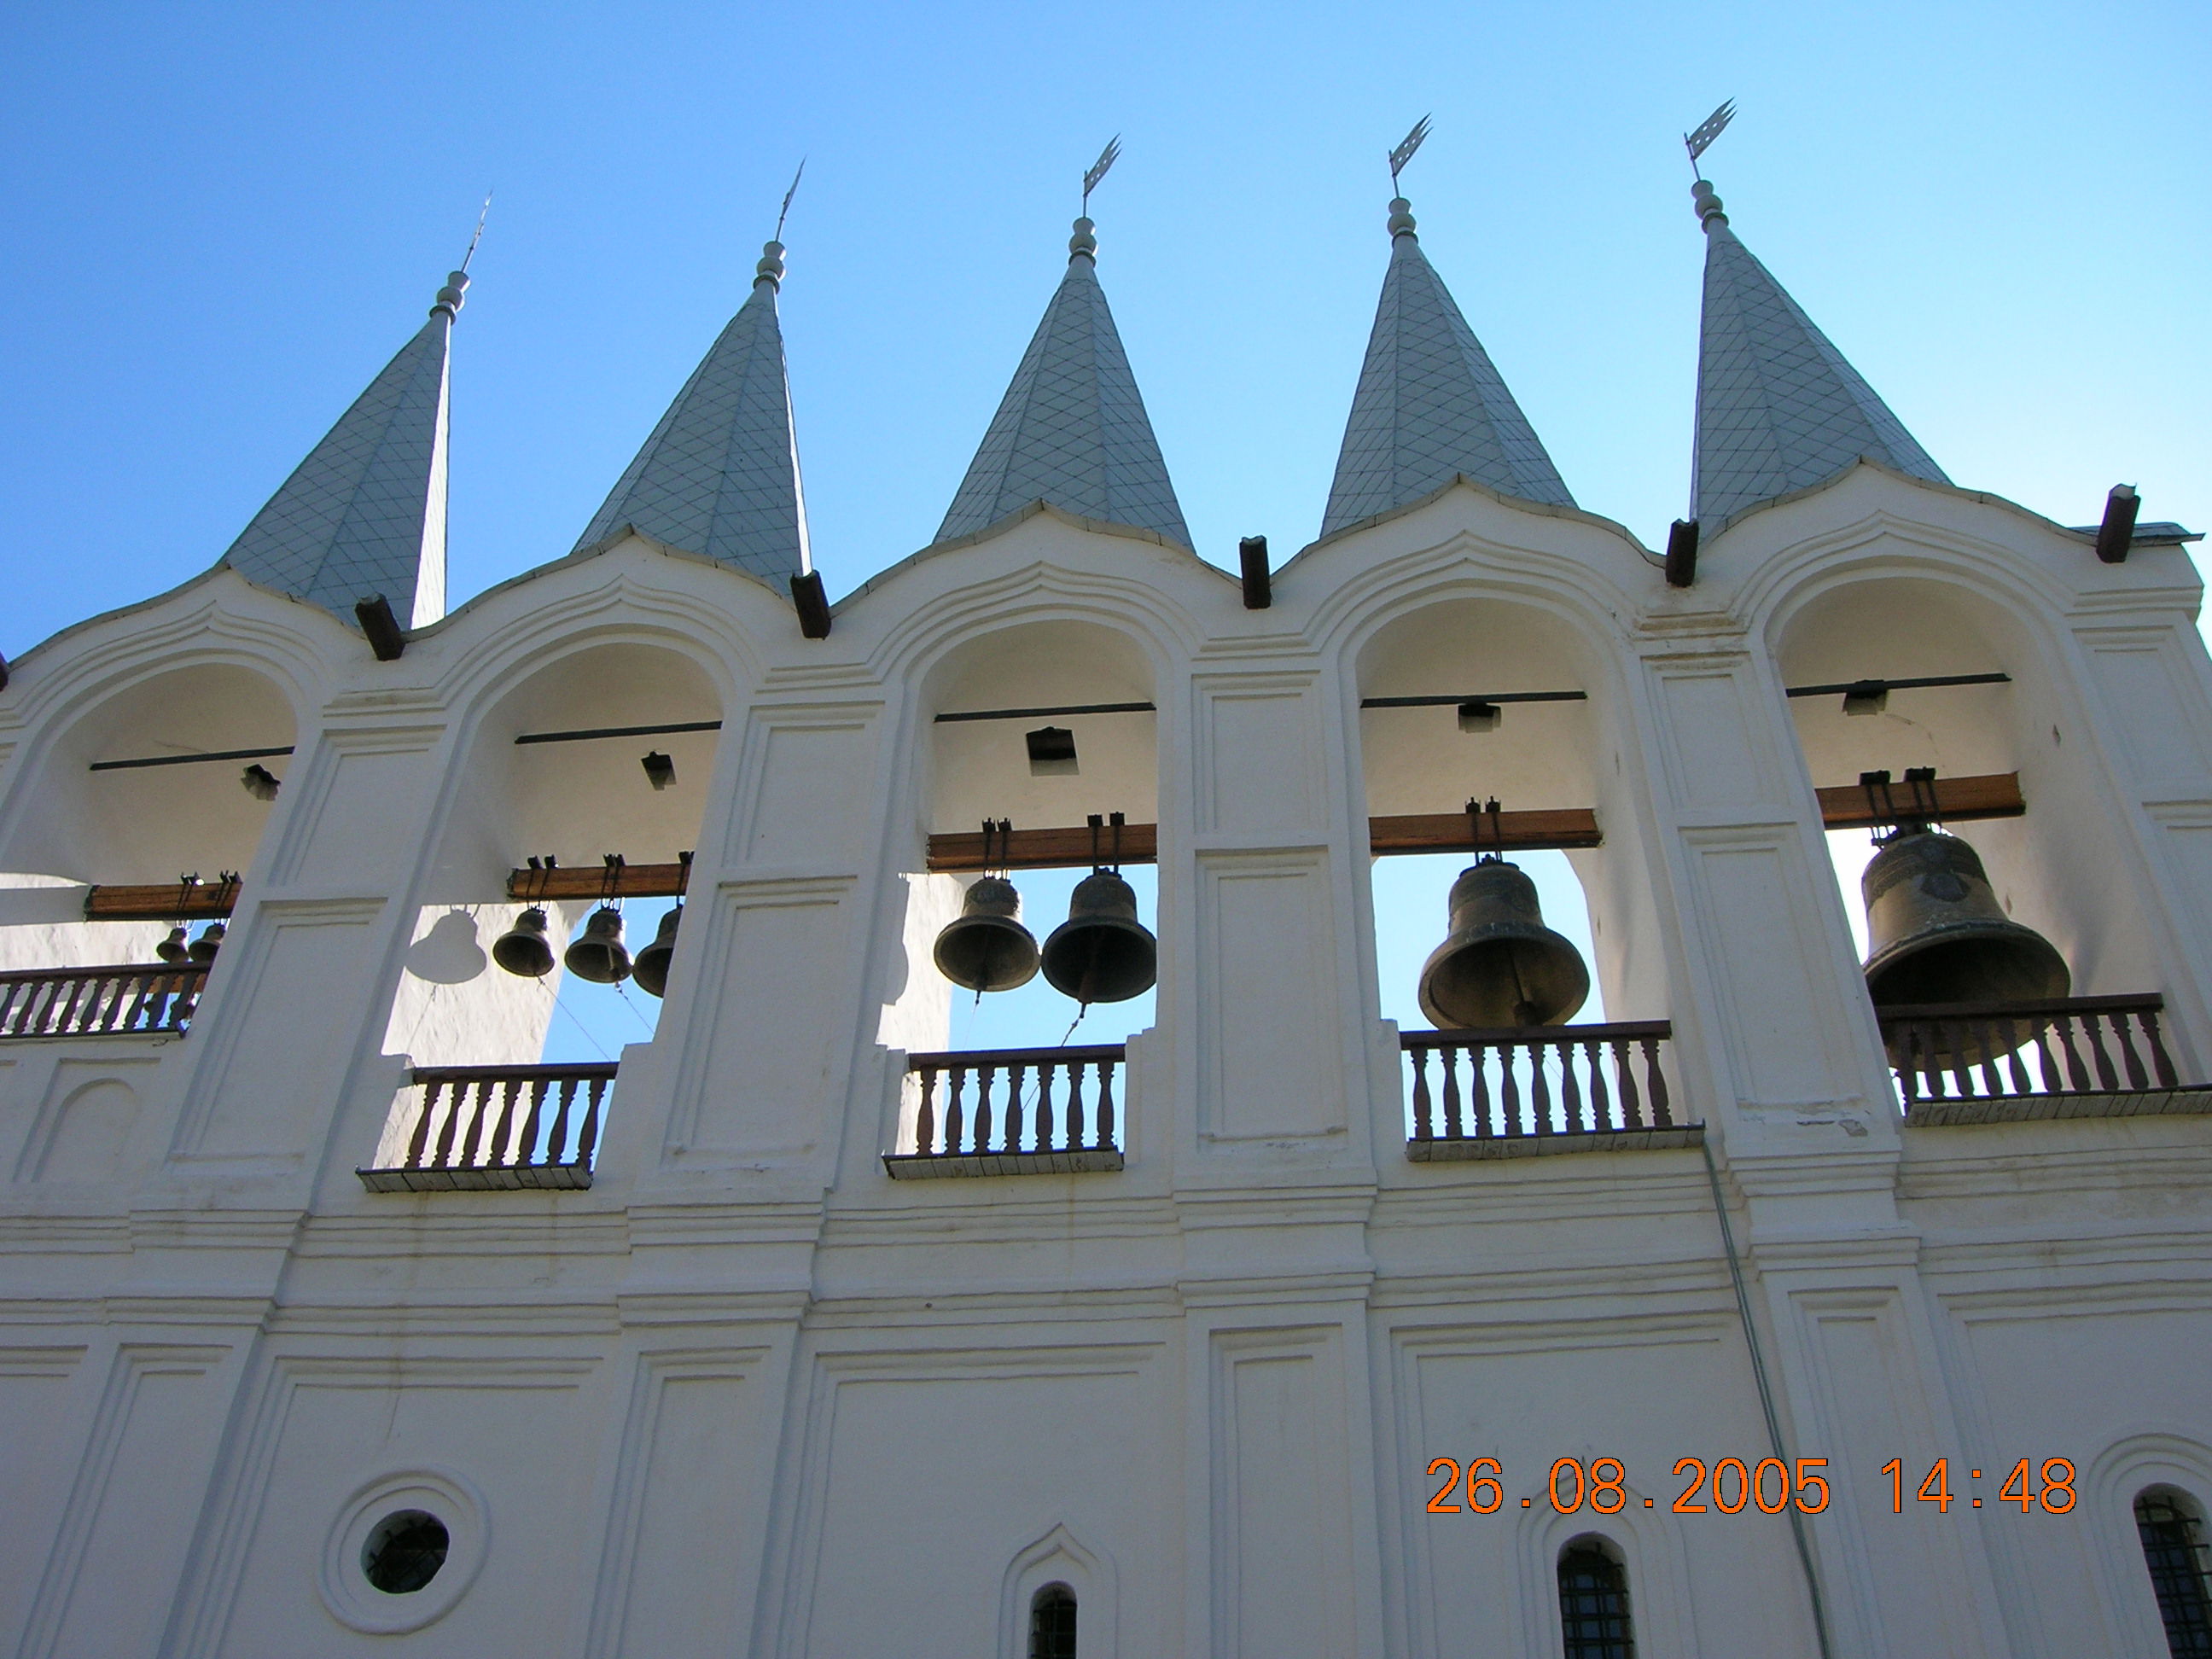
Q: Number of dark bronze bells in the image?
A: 9